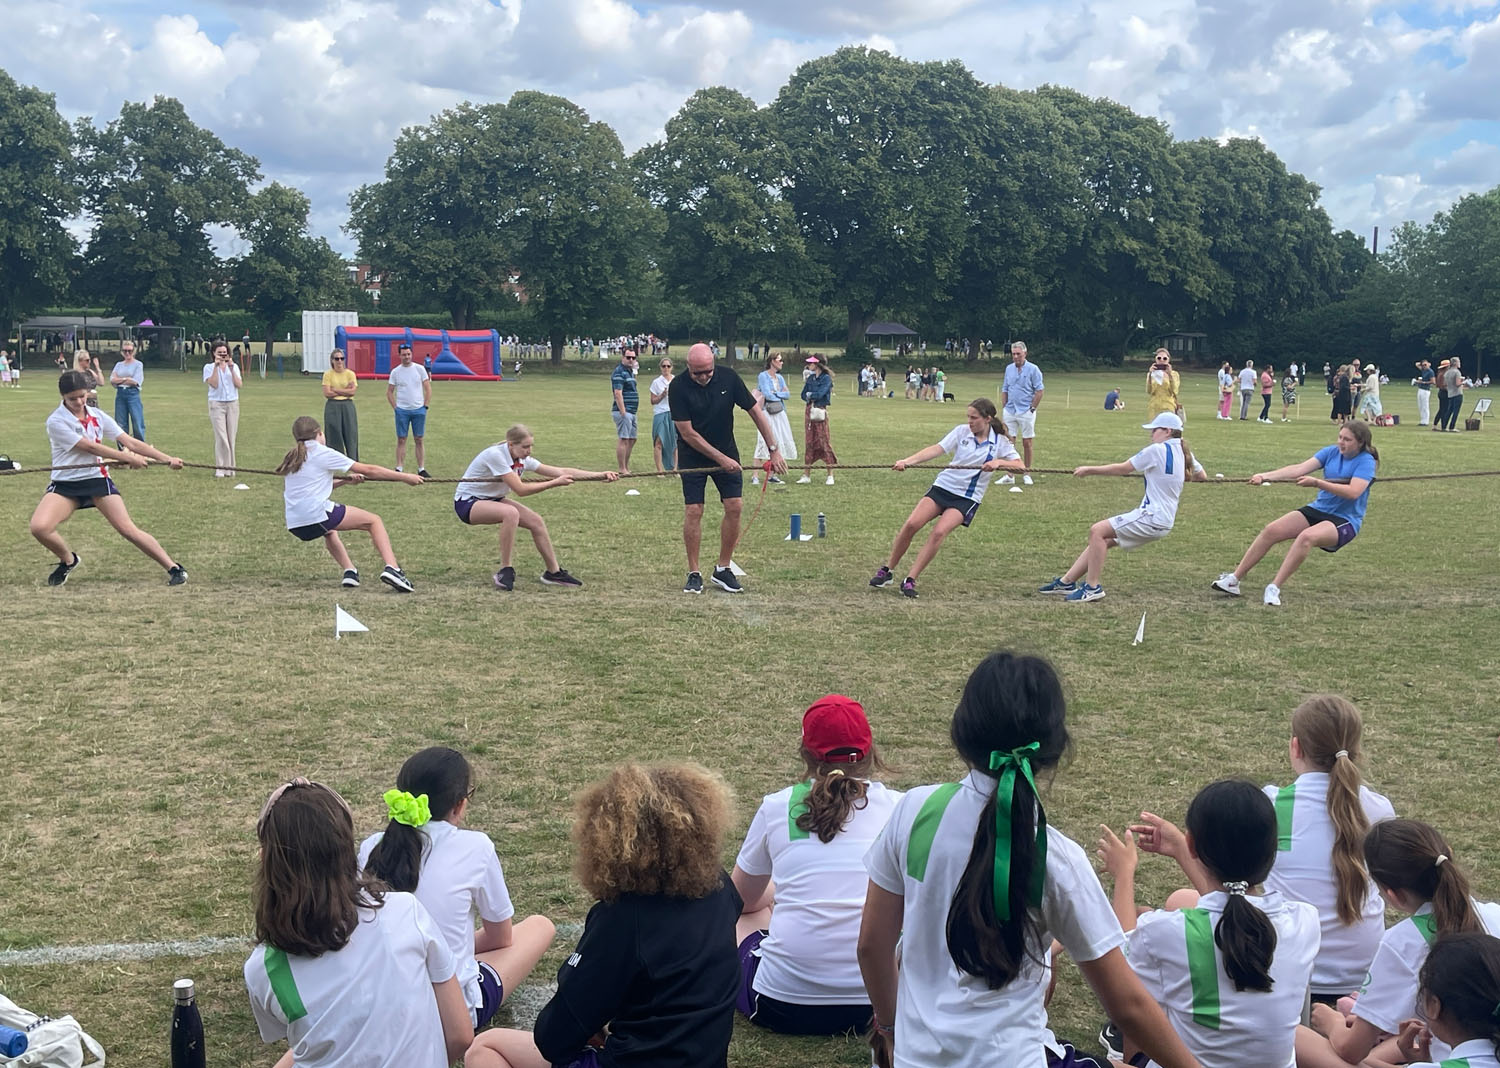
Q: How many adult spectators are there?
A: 11